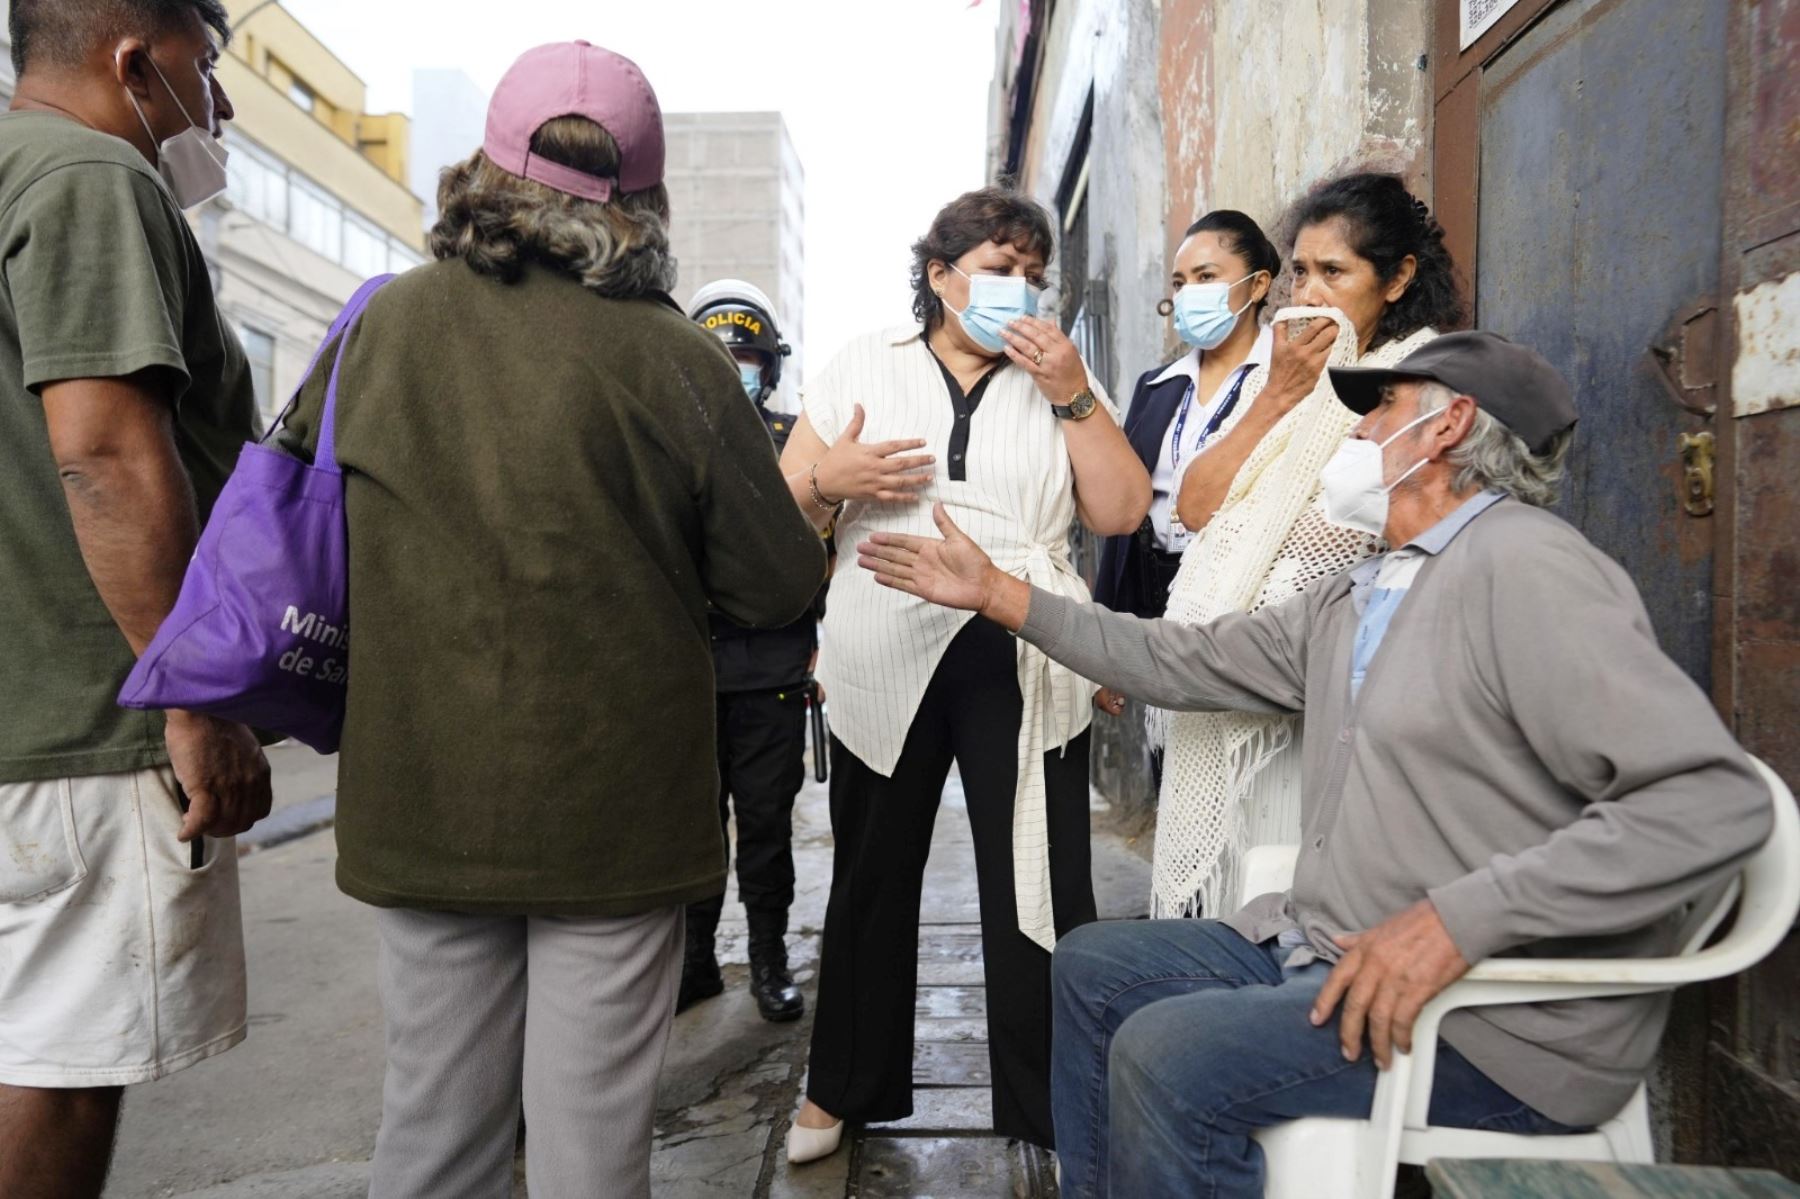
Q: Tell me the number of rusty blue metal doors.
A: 1